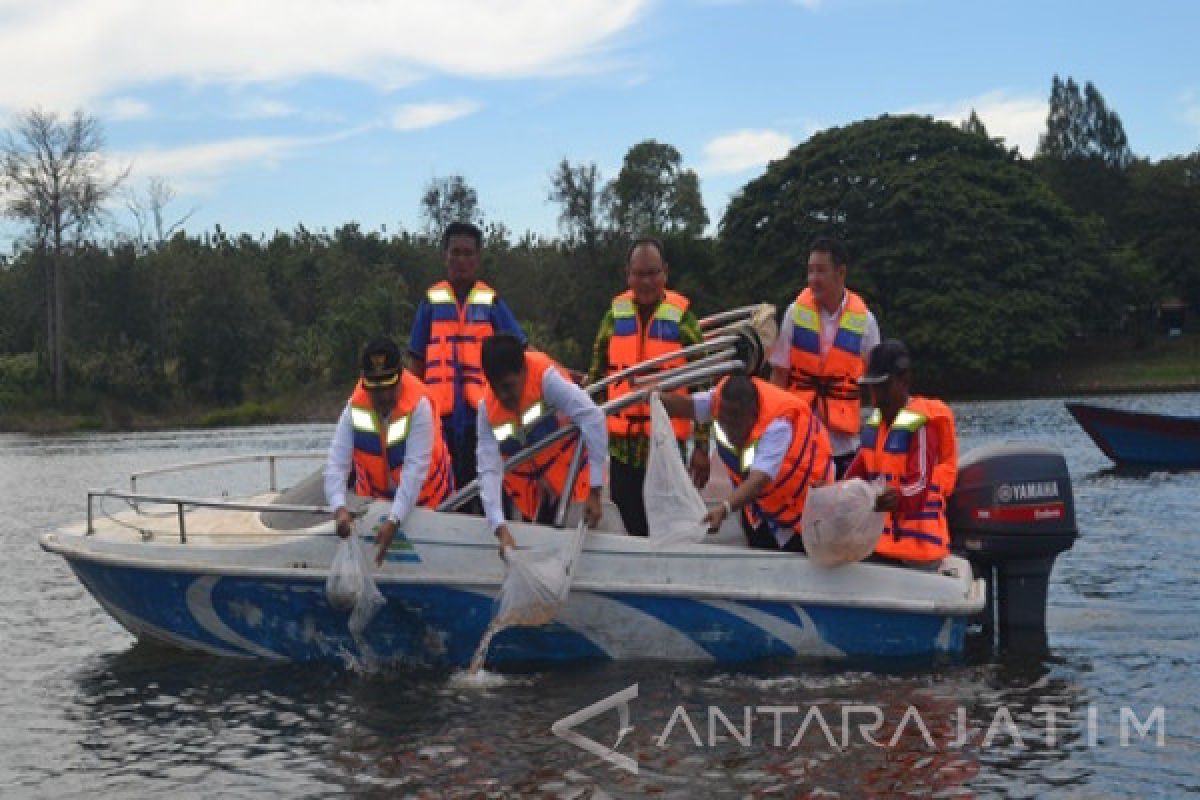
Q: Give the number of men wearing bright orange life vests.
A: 7